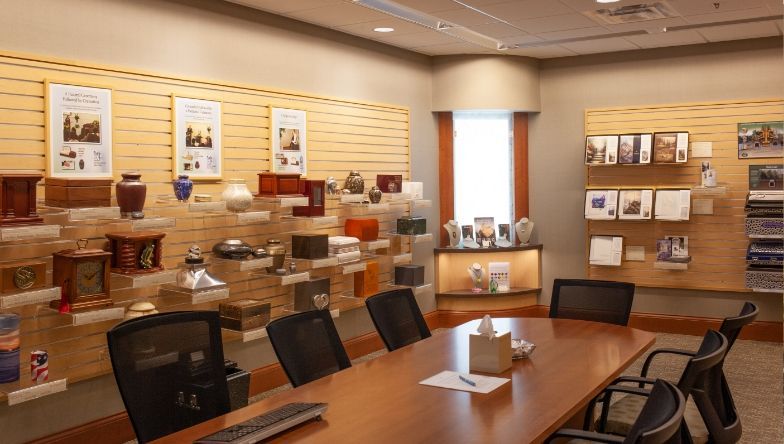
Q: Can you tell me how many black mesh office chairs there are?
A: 7